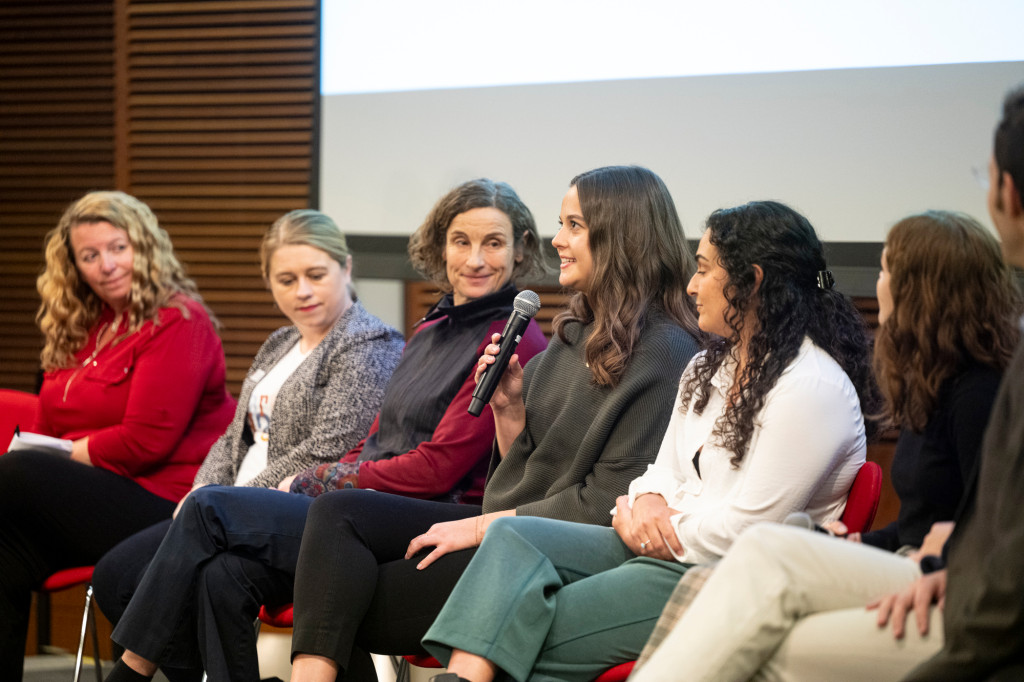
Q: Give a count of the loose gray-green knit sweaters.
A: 1